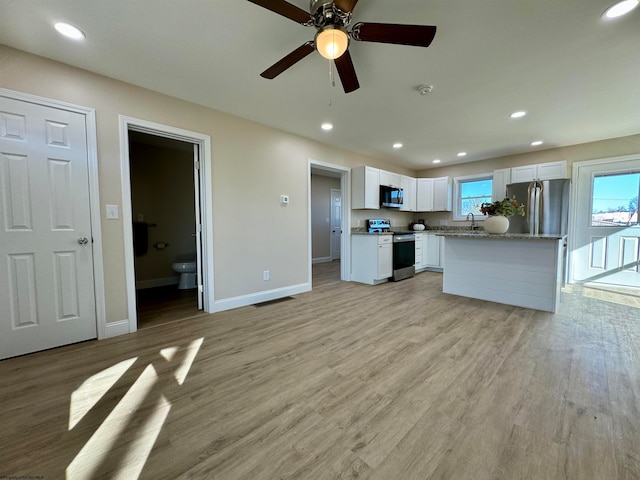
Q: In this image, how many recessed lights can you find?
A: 8